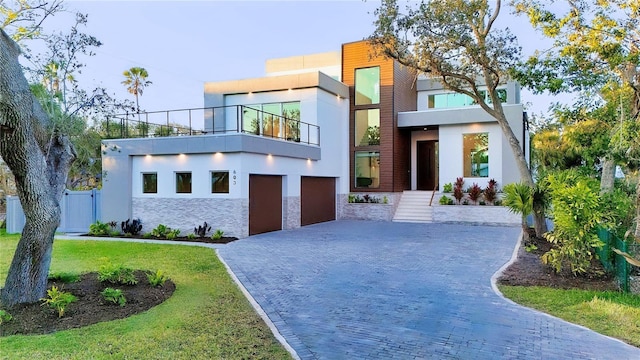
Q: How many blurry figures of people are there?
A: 0